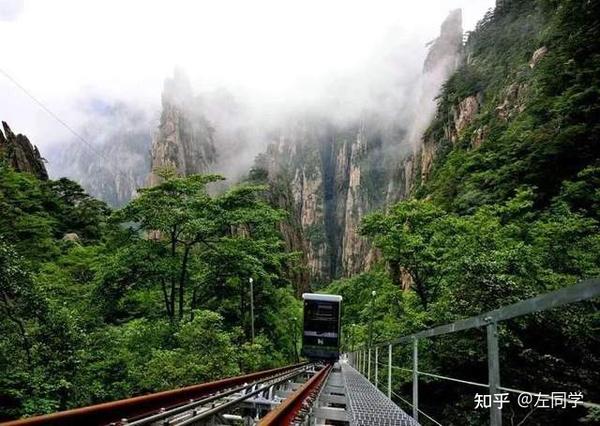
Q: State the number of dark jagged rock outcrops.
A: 1